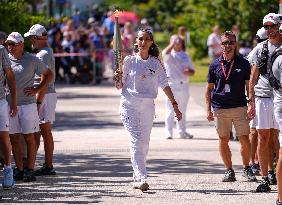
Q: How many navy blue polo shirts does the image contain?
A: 1